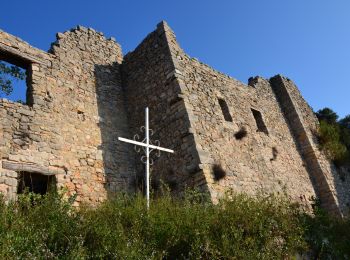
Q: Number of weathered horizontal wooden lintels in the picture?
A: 2